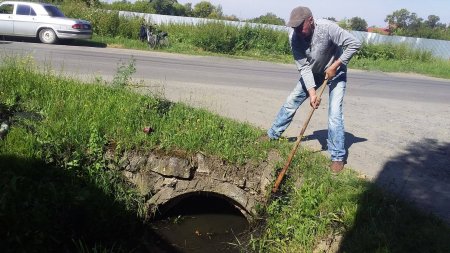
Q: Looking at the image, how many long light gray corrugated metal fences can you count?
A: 1